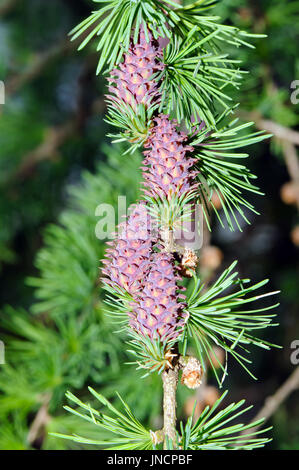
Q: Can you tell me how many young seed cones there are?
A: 4